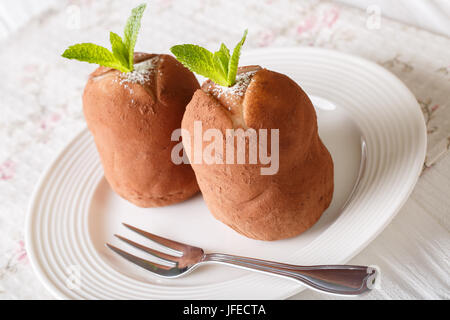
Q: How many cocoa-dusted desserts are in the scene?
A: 2